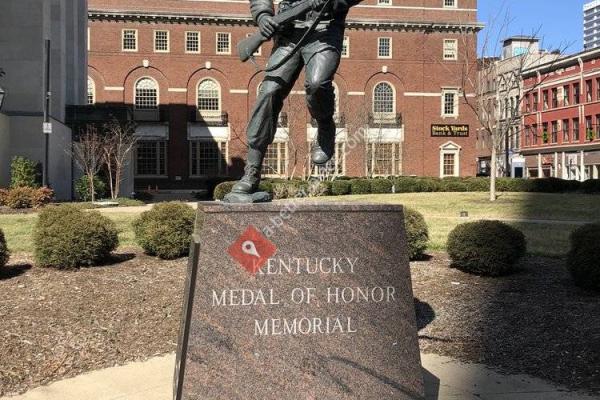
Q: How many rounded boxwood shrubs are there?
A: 6